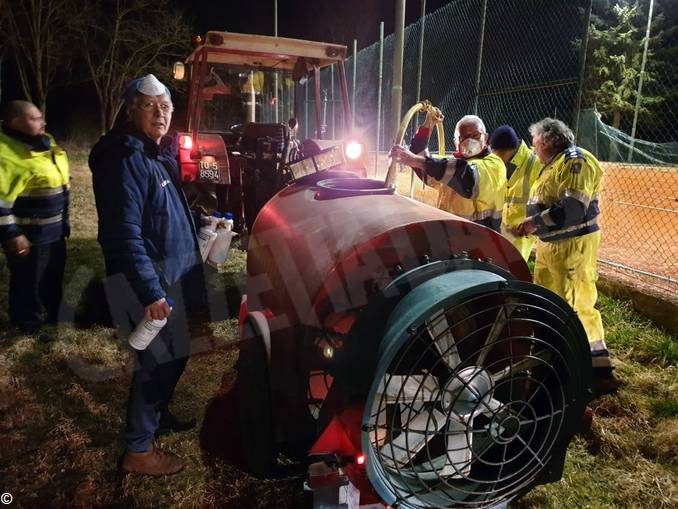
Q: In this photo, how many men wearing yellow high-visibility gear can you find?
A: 4